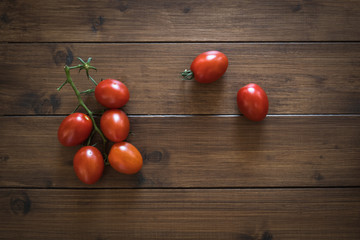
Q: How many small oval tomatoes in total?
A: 7